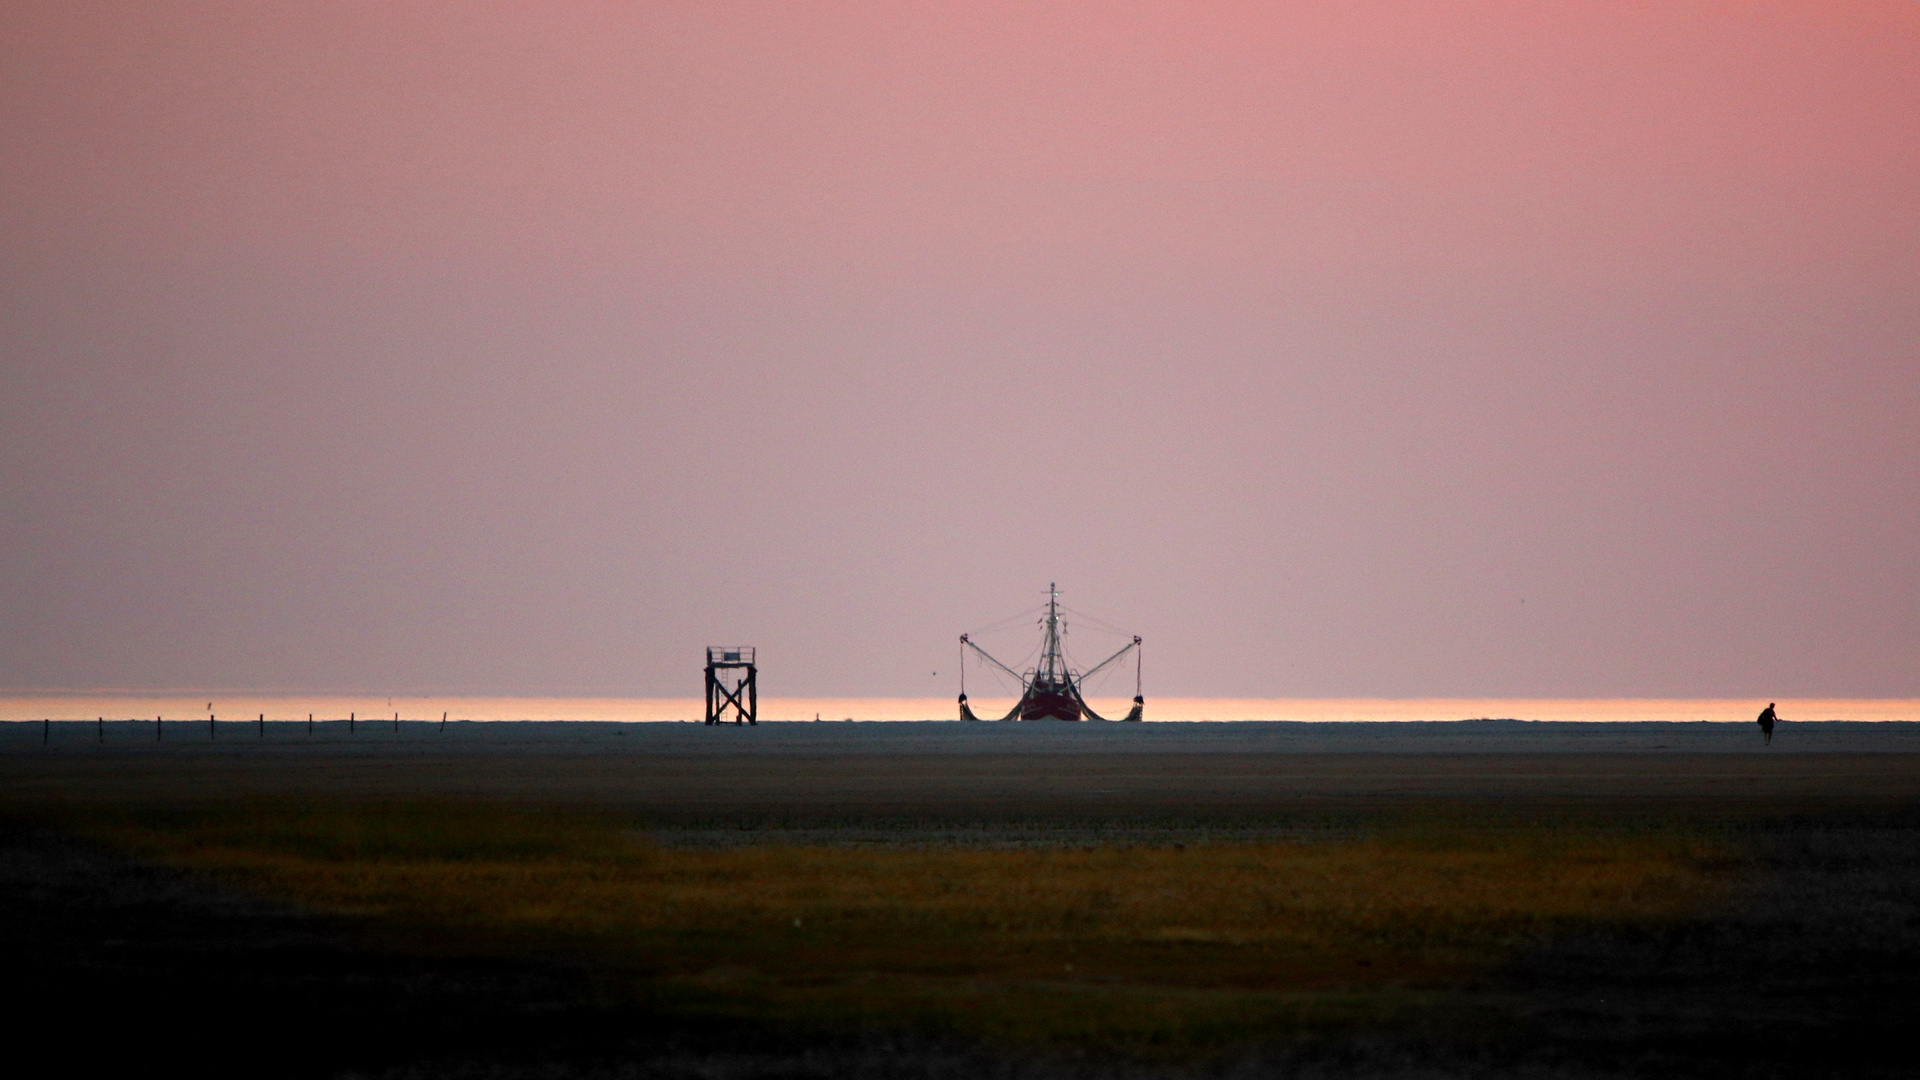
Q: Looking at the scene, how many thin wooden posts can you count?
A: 9